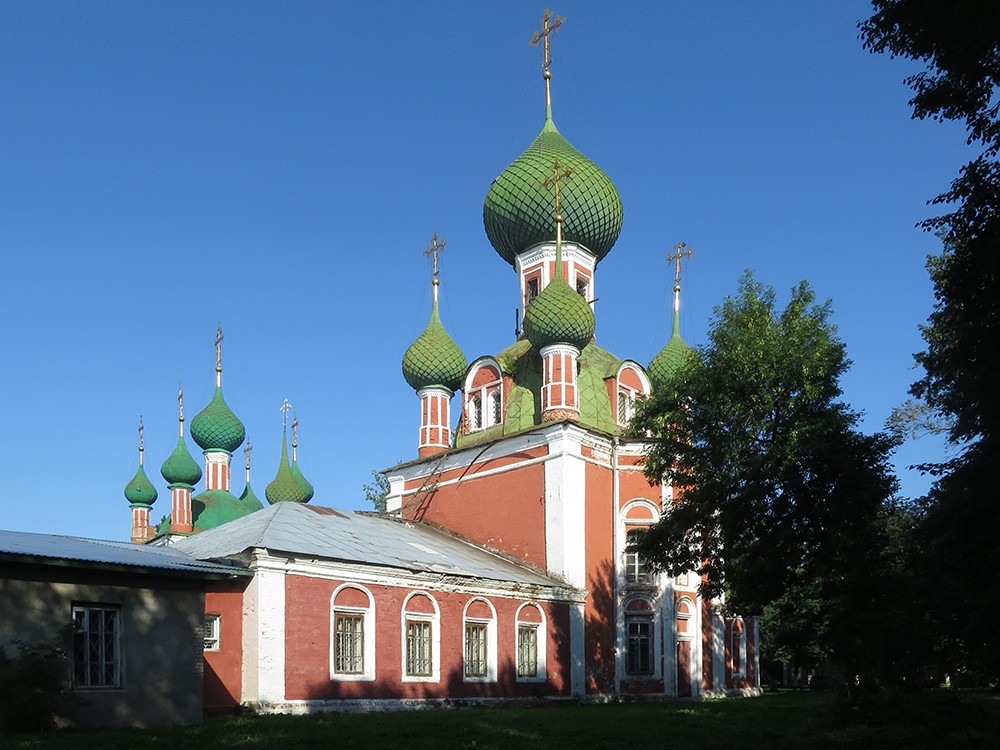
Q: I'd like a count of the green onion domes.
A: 10